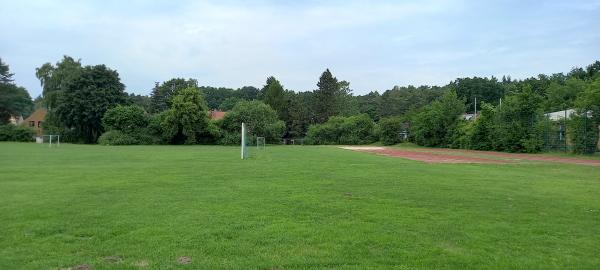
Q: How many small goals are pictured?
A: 2